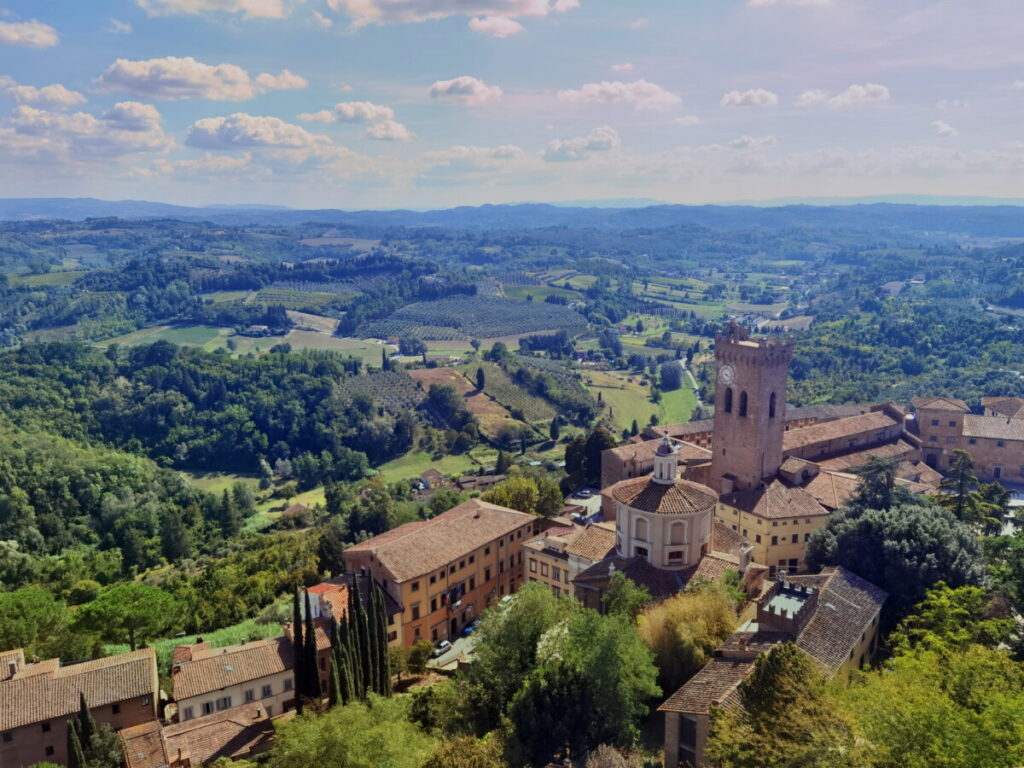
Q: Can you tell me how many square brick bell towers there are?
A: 1